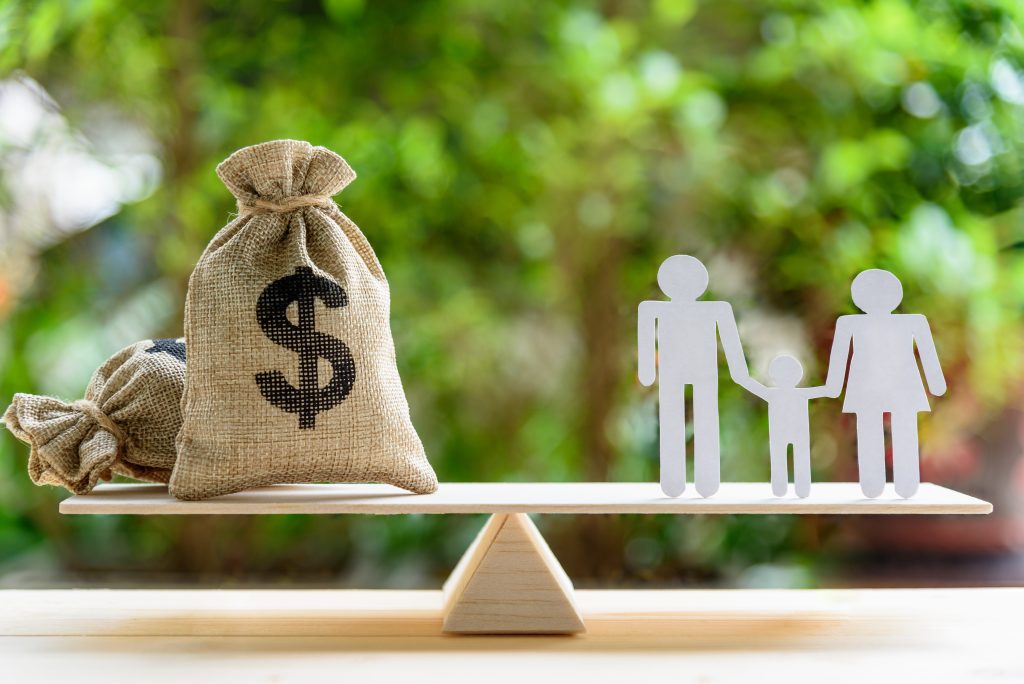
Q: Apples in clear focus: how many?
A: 0